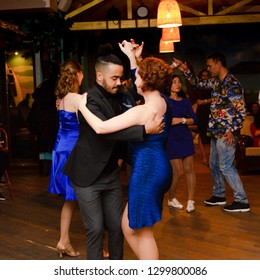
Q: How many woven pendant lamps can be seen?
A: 3